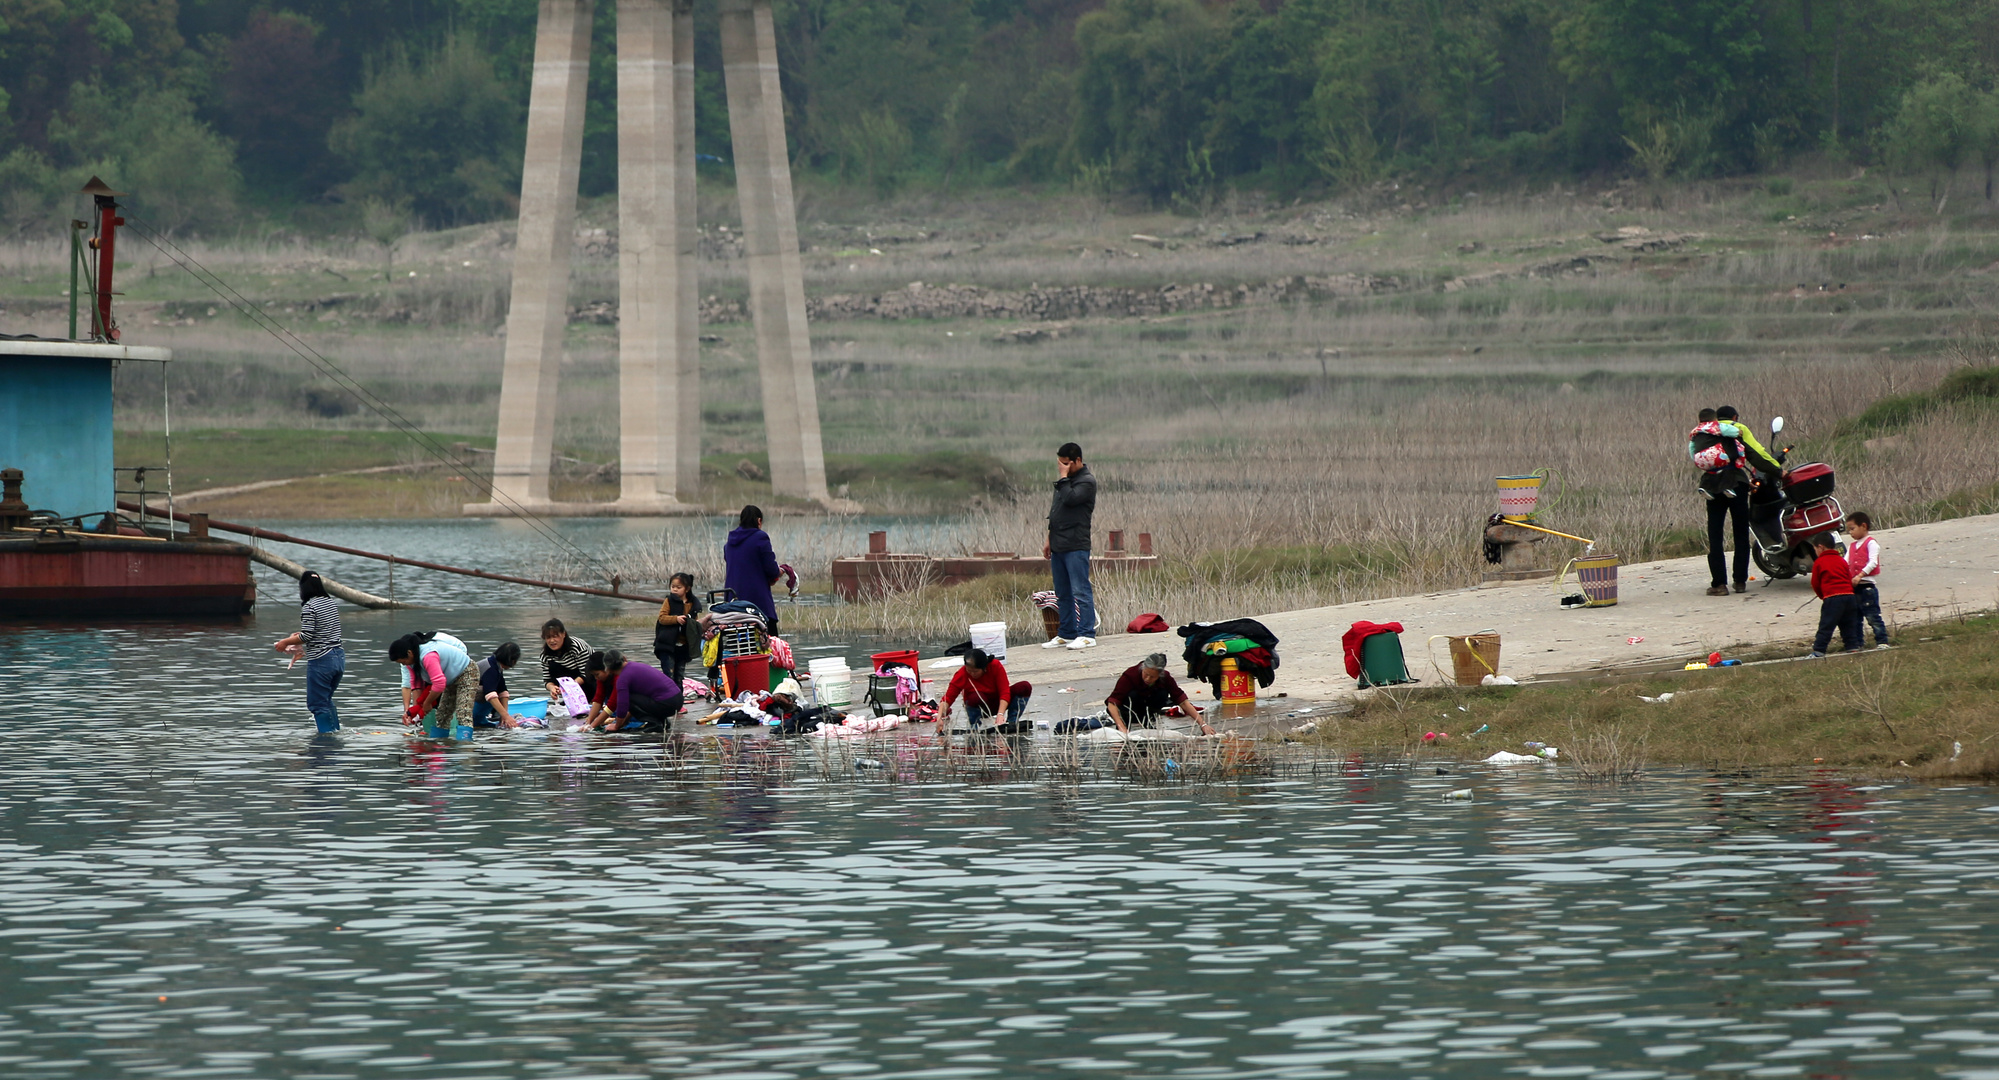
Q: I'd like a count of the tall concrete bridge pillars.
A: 4